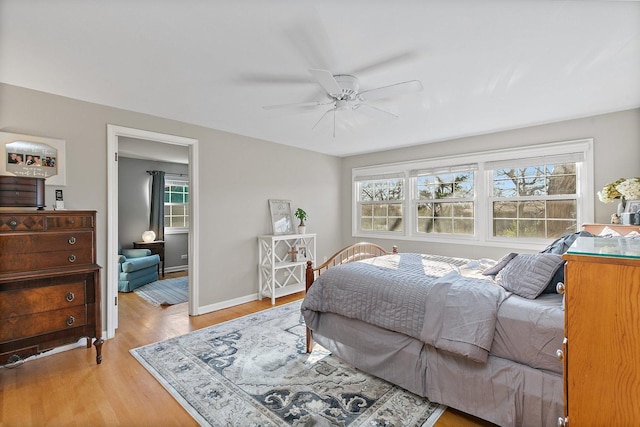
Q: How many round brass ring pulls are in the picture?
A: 4